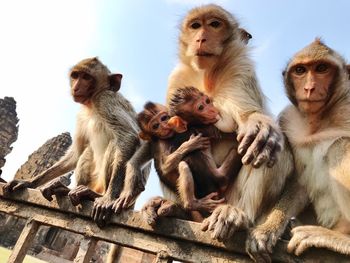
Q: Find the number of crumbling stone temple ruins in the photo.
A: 2